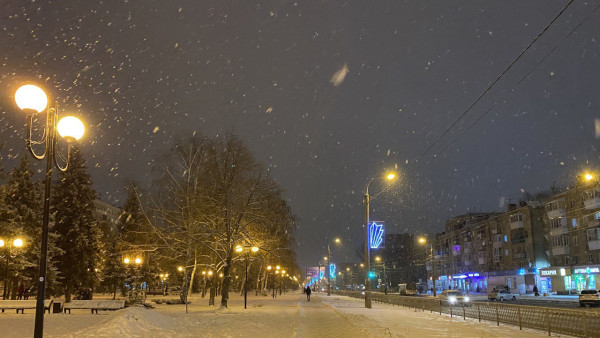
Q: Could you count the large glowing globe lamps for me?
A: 2